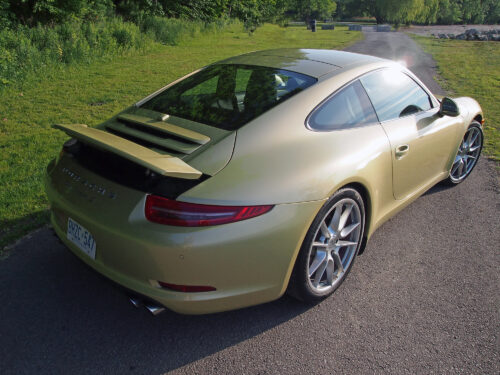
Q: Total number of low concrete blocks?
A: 3